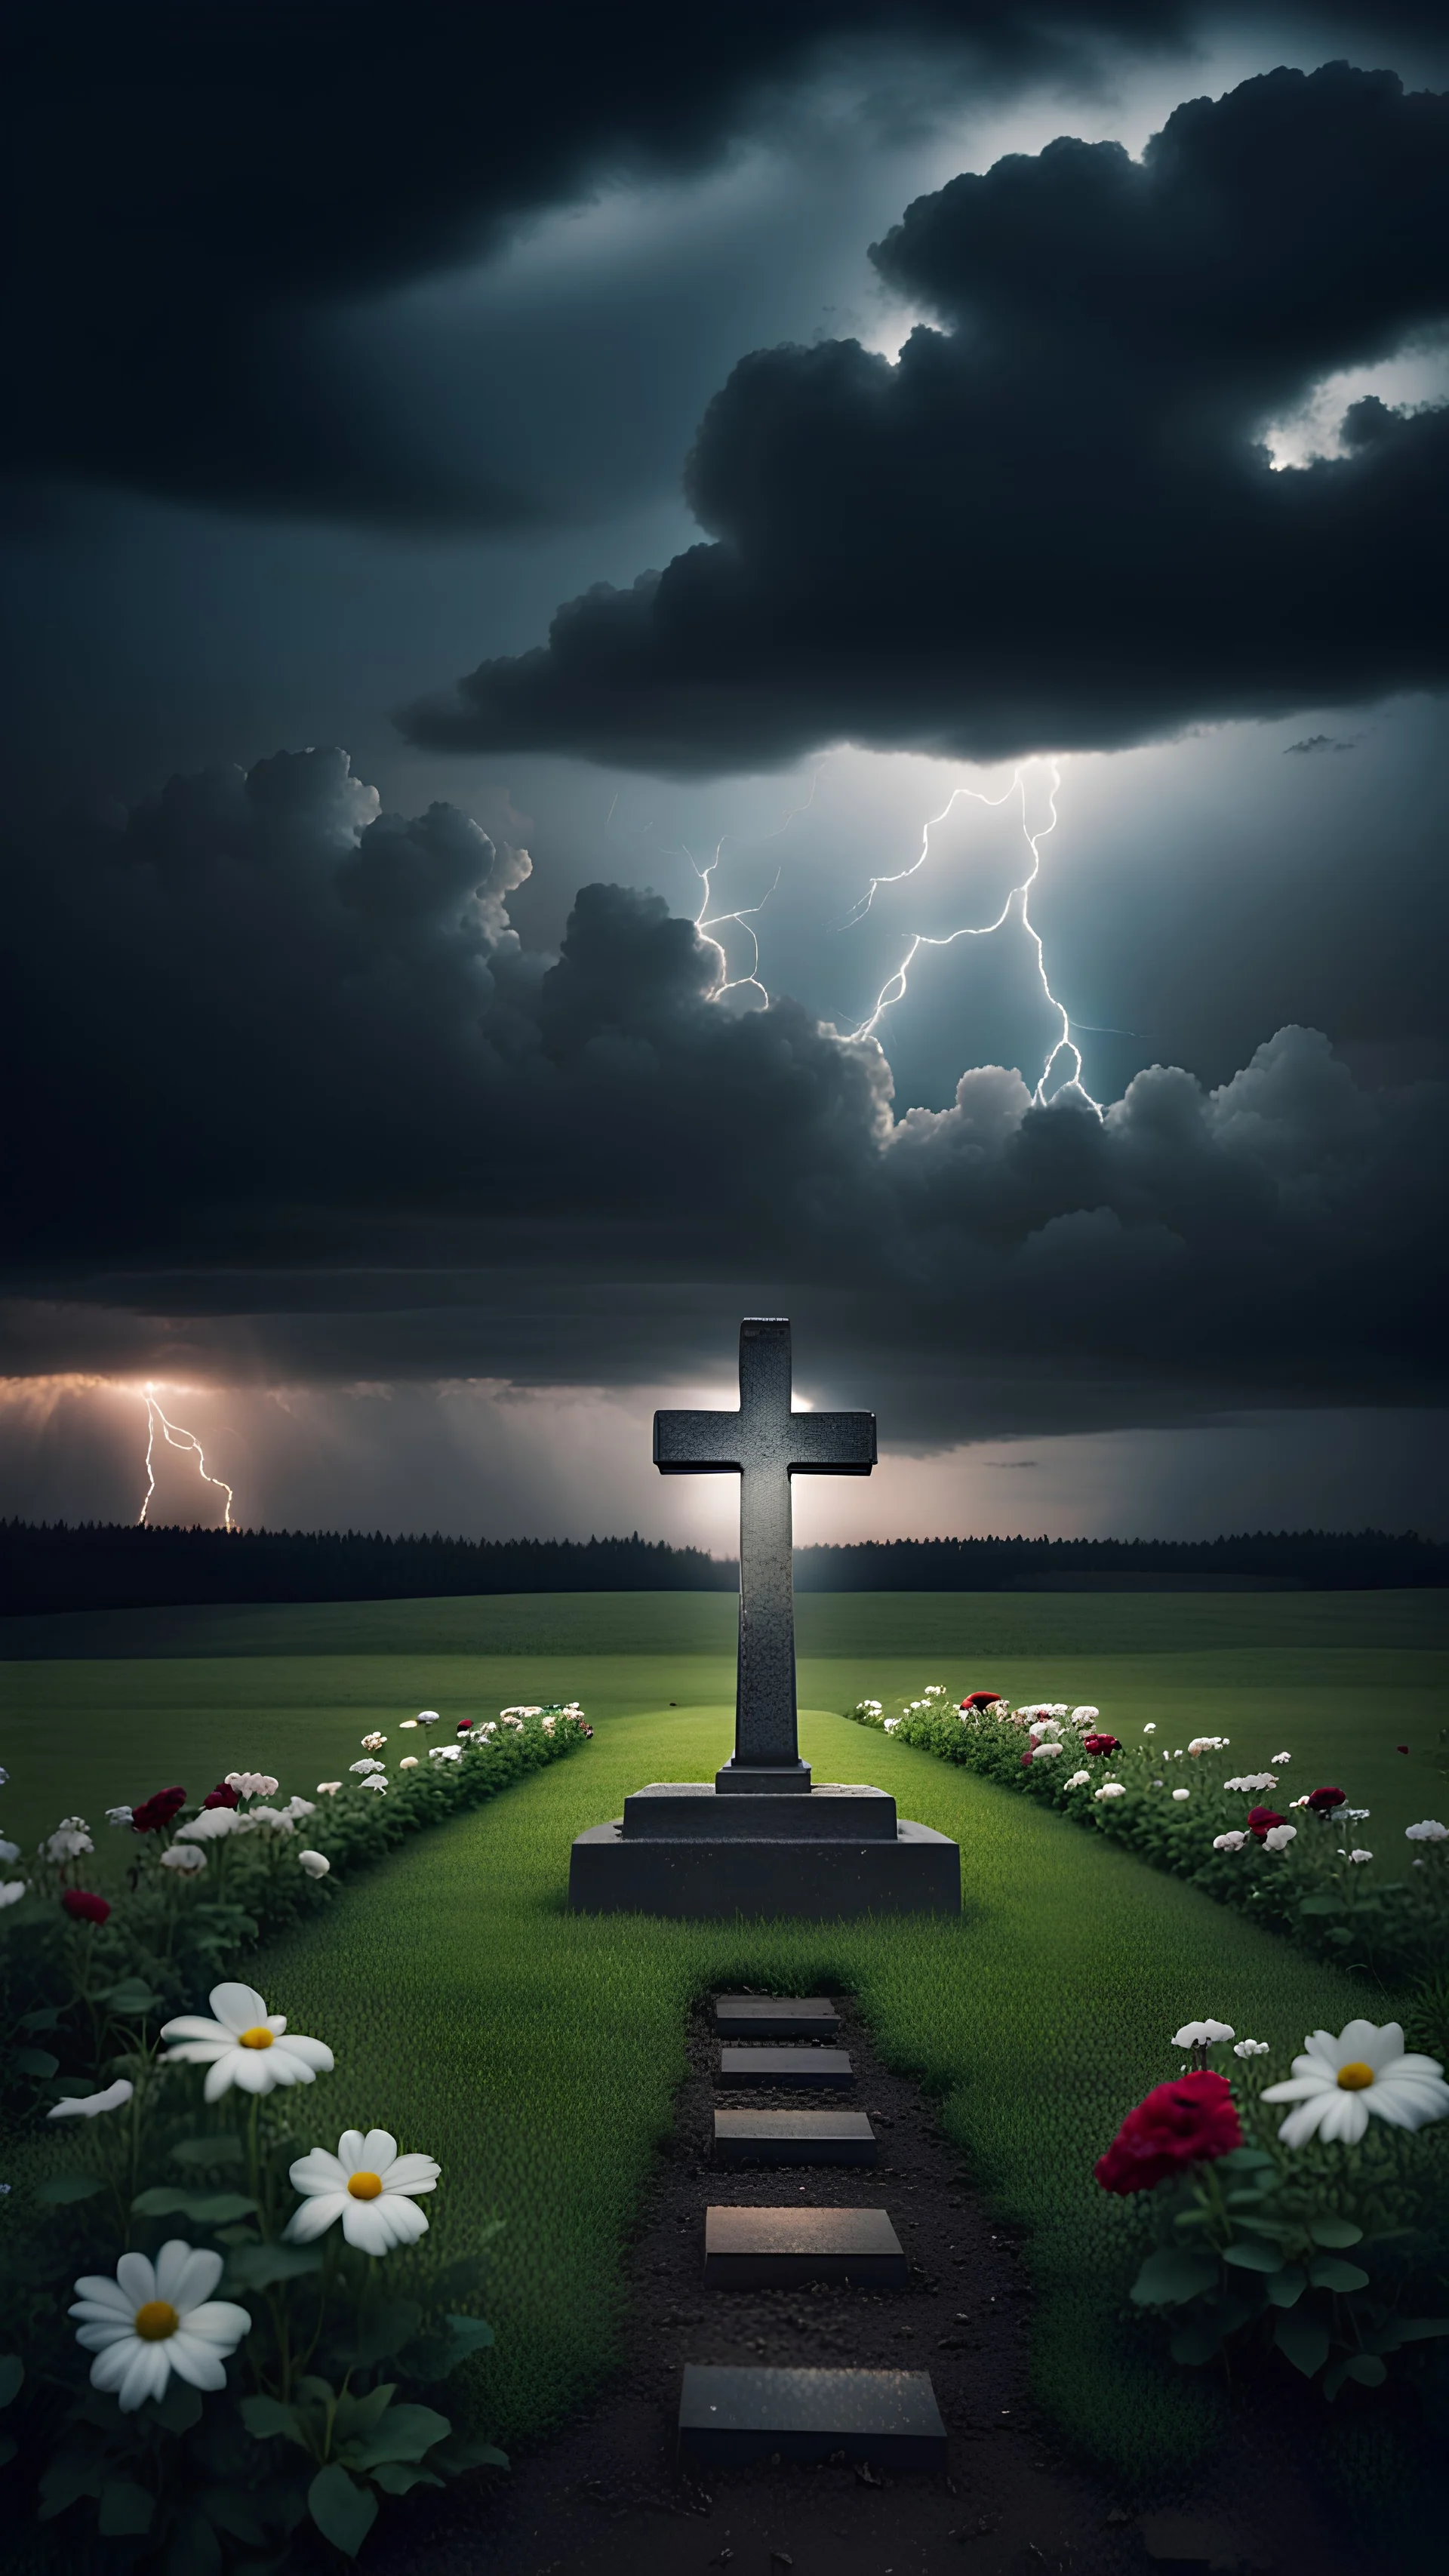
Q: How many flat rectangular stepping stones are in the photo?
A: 5